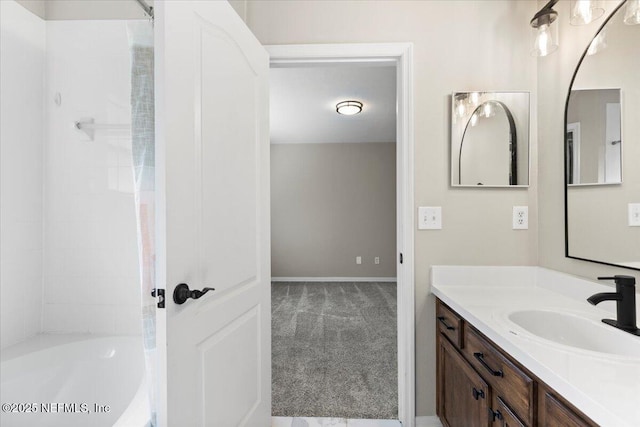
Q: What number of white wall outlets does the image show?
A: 3